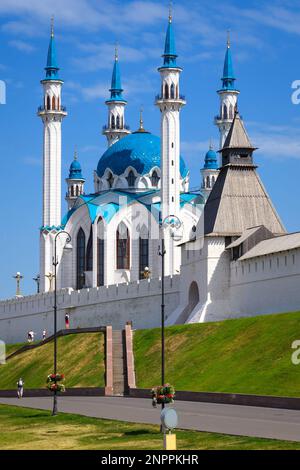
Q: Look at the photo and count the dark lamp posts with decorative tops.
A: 2